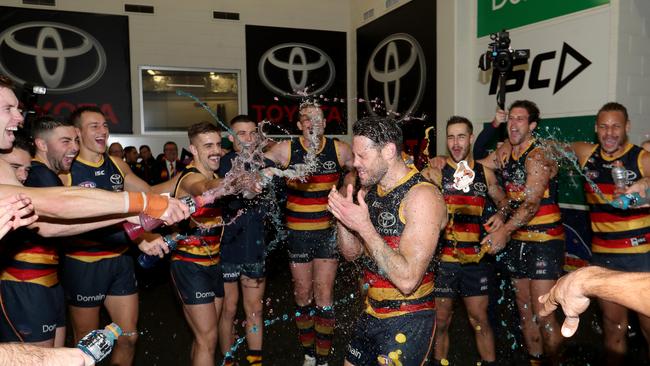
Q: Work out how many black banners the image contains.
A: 3